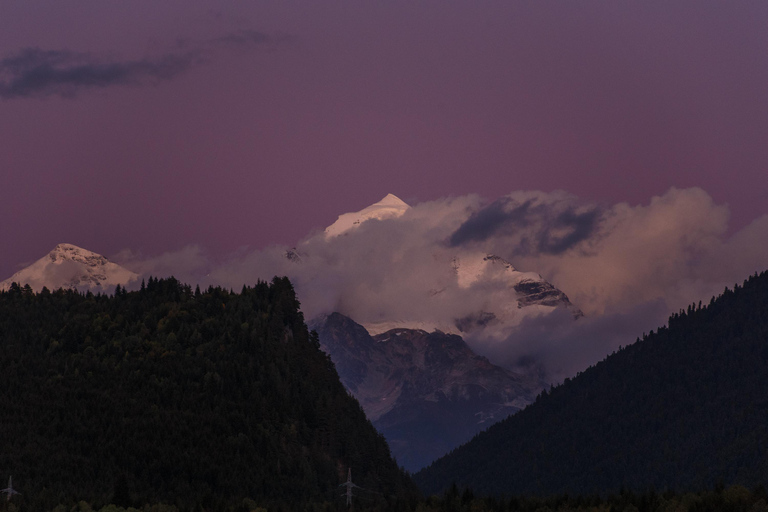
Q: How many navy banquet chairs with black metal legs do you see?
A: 0